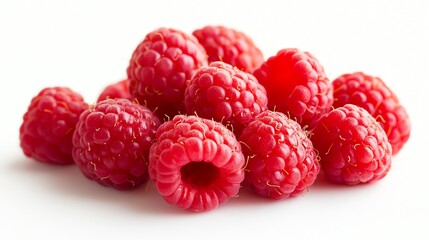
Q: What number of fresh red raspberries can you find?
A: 11